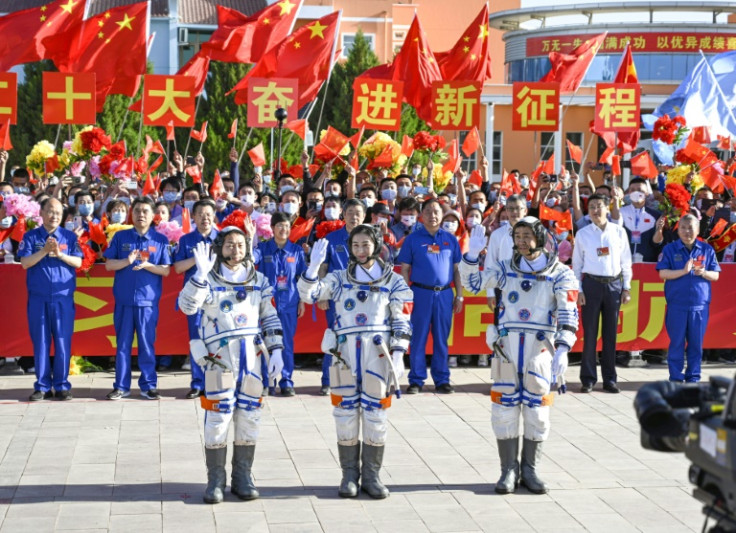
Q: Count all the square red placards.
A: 8